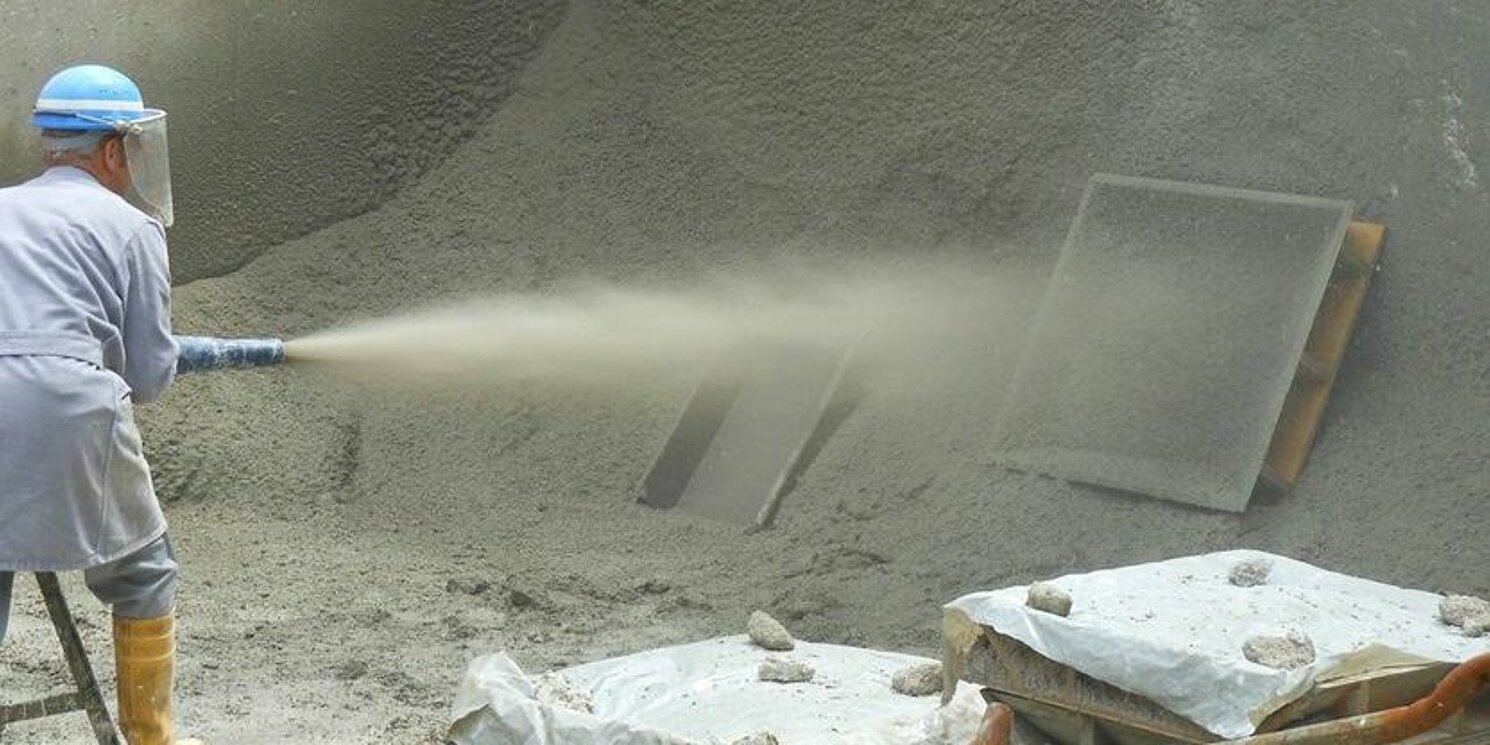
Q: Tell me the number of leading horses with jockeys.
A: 0